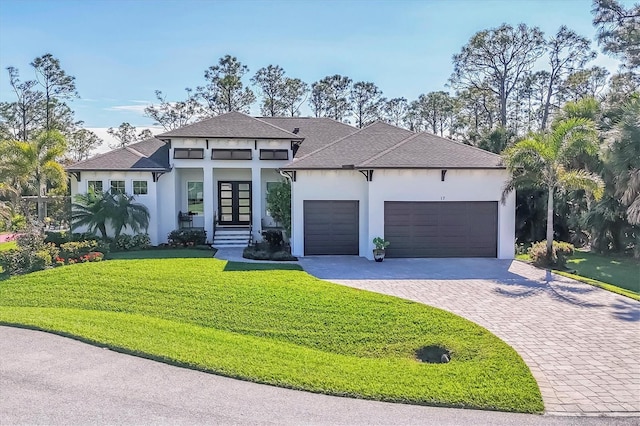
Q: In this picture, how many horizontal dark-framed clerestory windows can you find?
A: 3